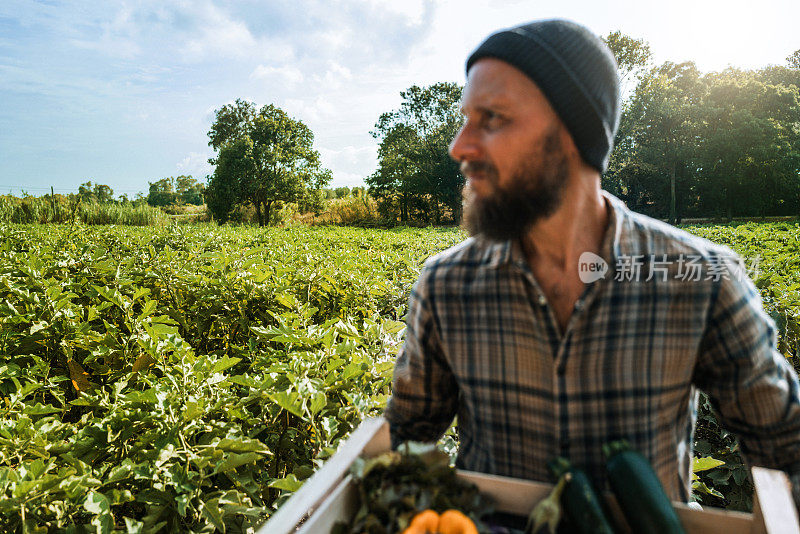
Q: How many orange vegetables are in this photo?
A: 1